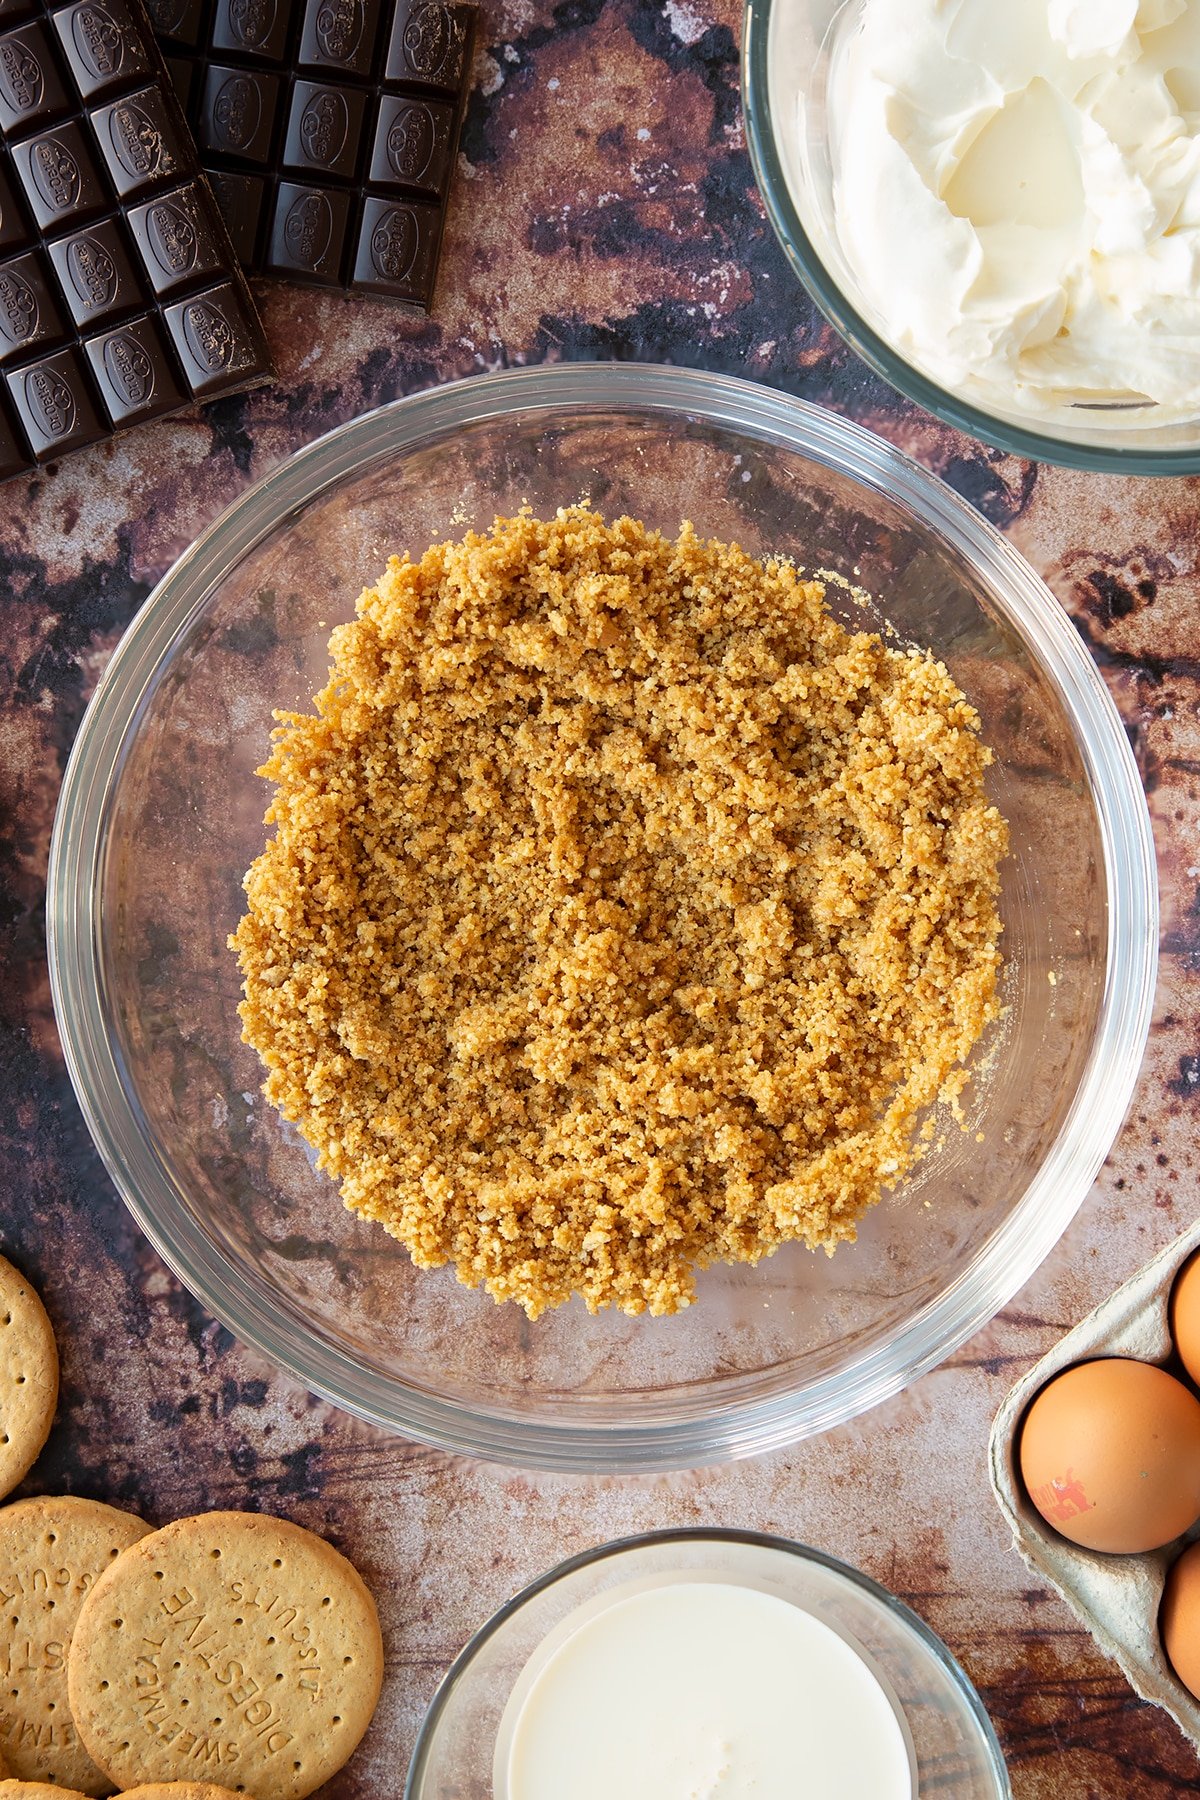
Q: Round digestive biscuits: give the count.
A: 5